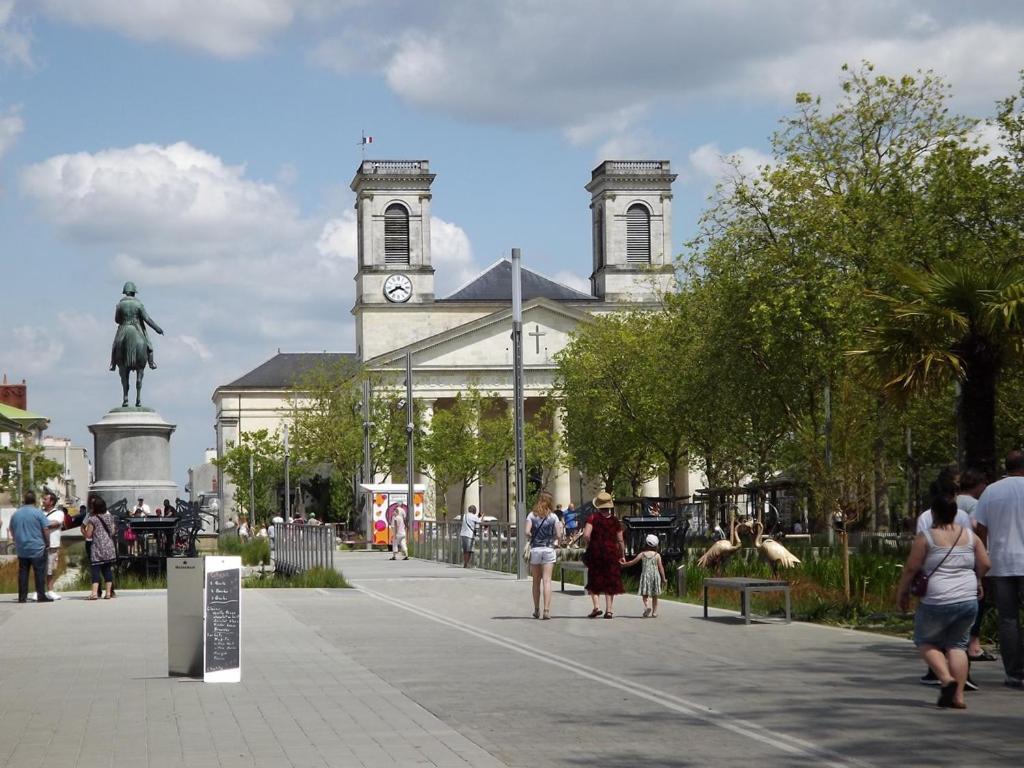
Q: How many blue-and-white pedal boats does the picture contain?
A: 0